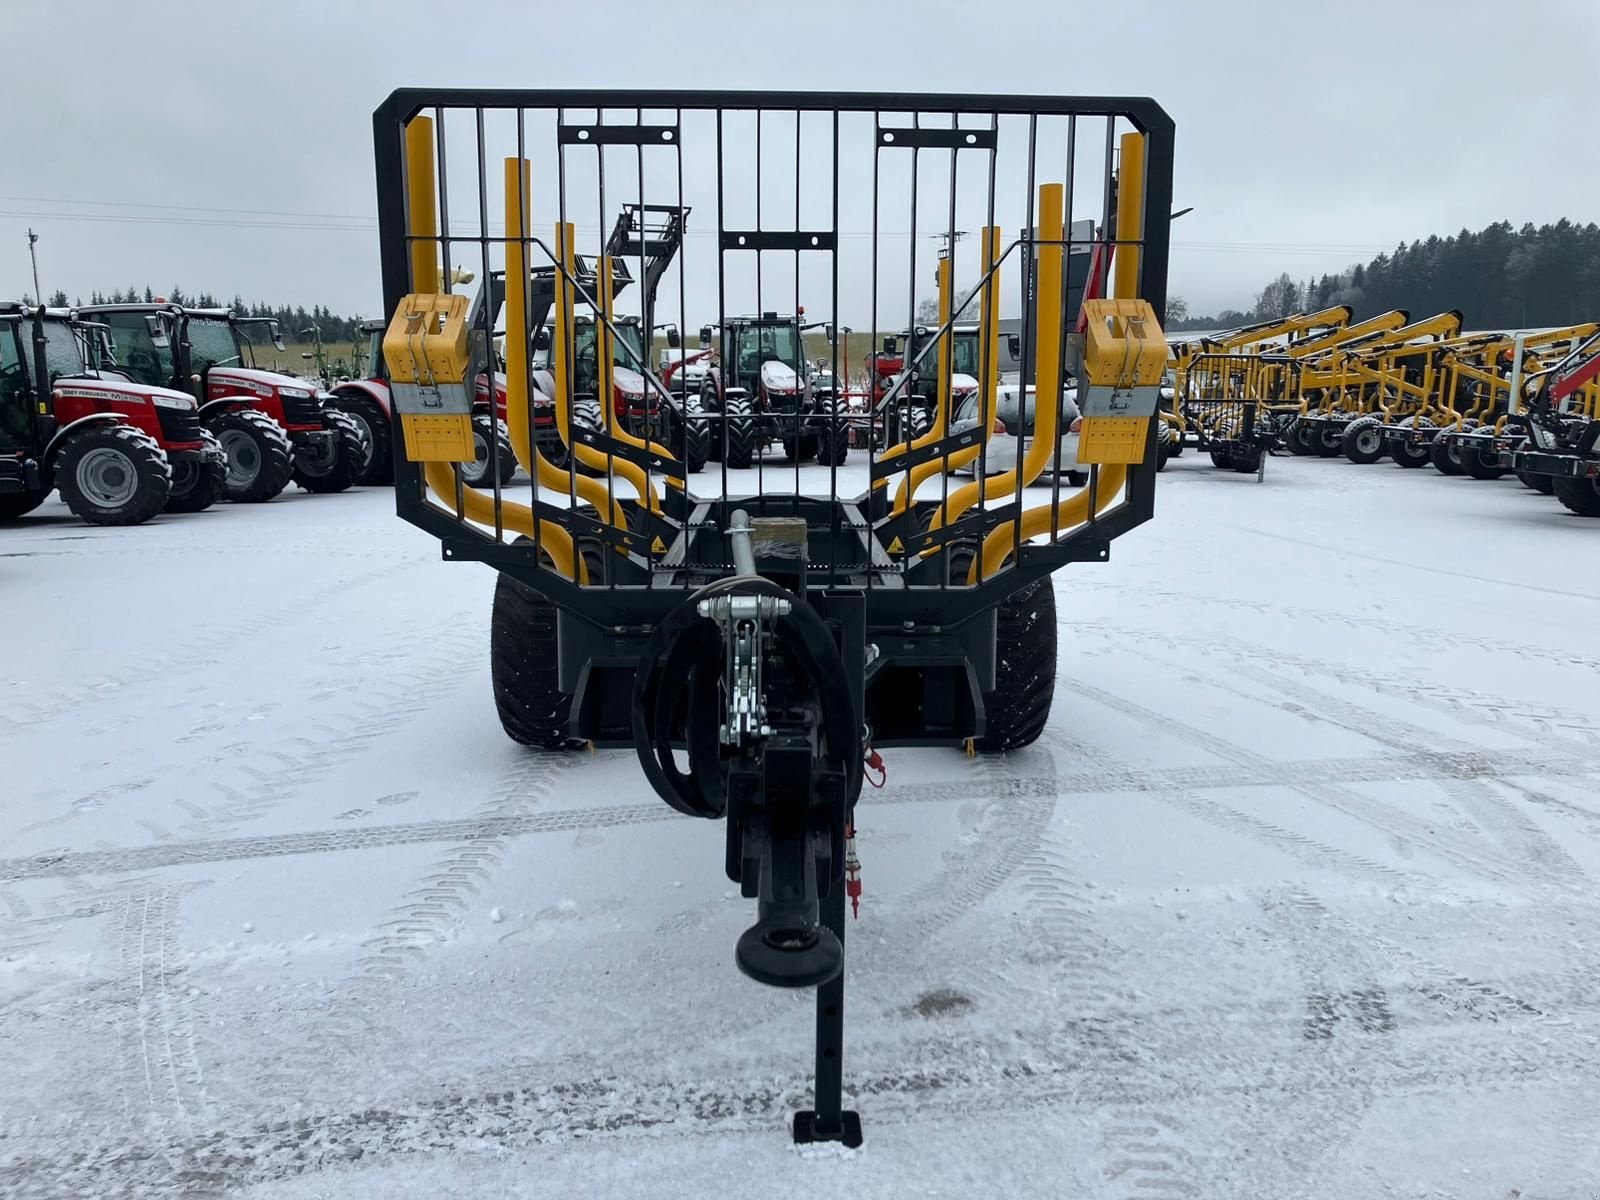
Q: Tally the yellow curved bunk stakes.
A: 8